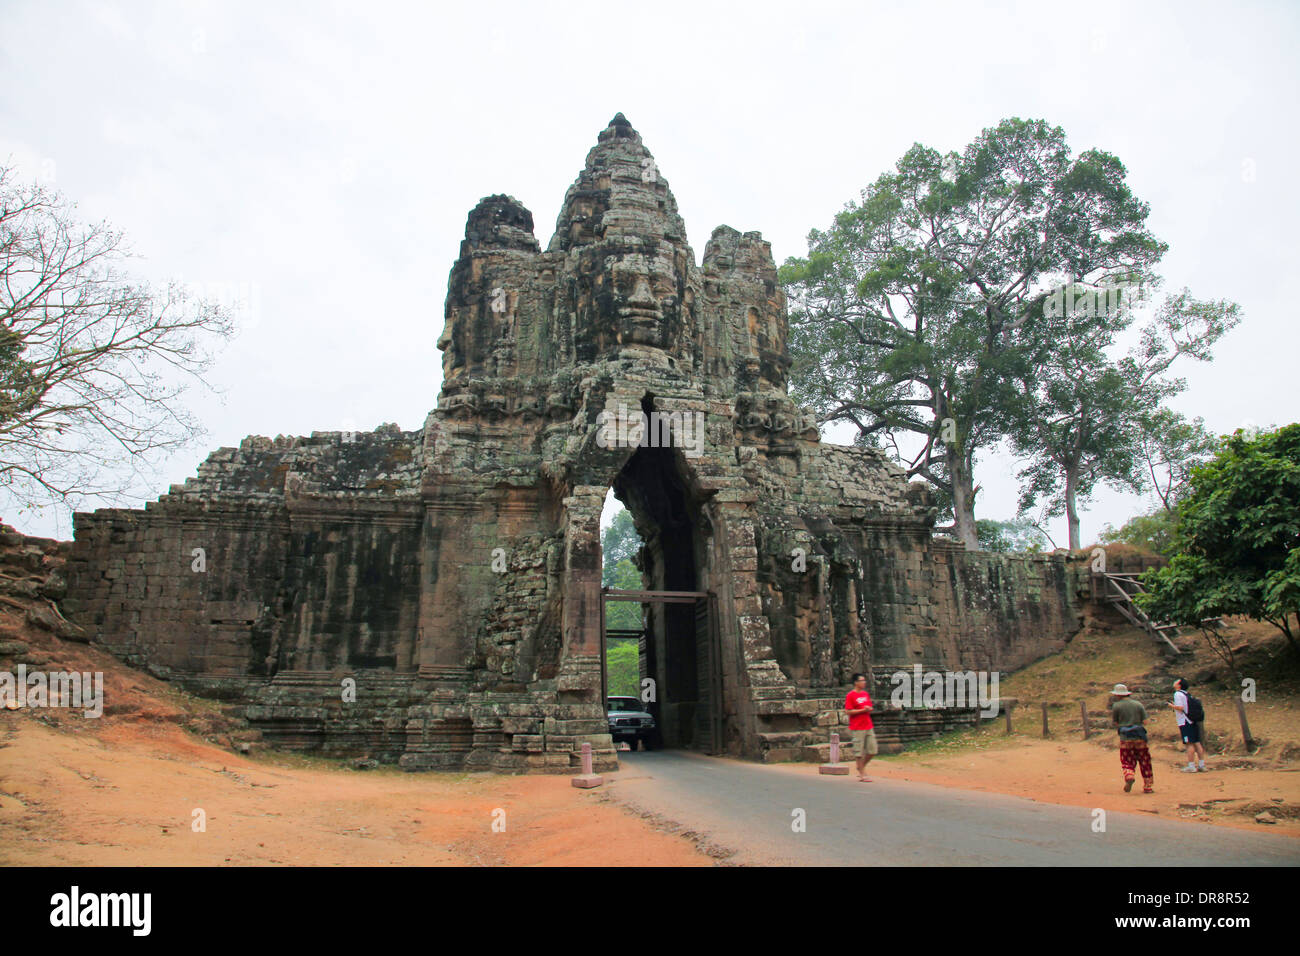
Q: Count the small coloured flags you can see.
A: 0